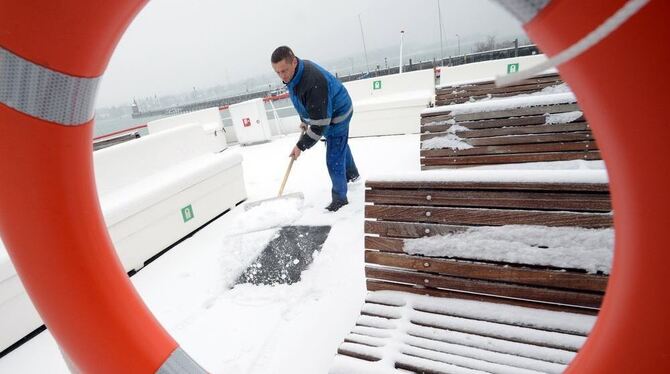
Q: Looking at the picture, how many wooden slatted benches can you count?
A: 3